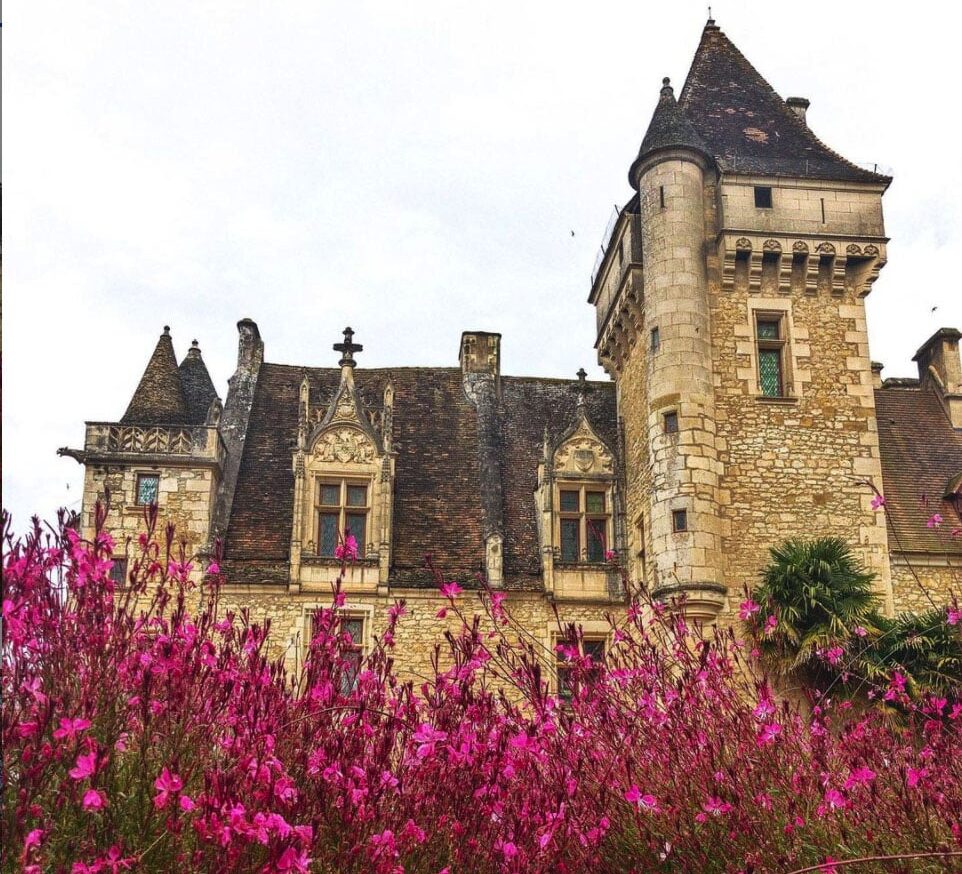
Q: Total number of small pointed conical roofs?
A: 3